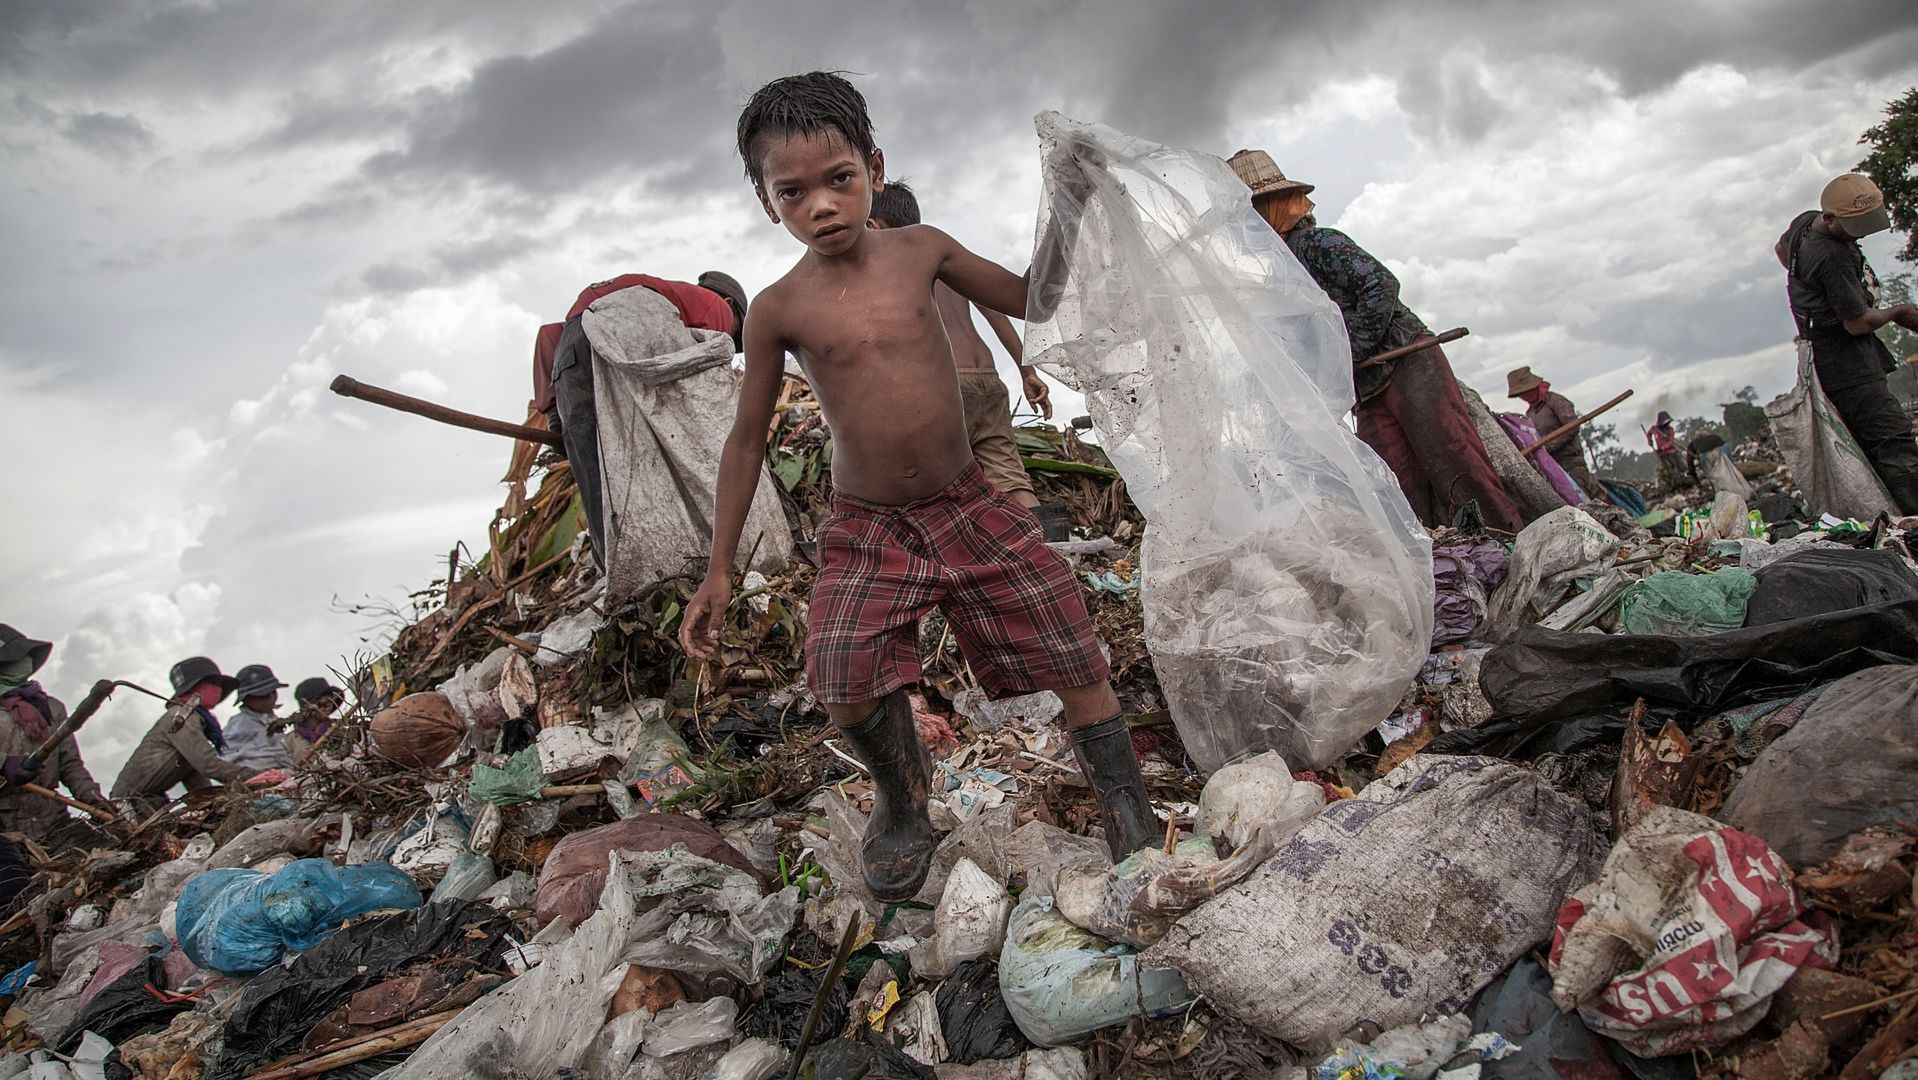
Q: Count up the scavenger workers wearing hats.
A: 9